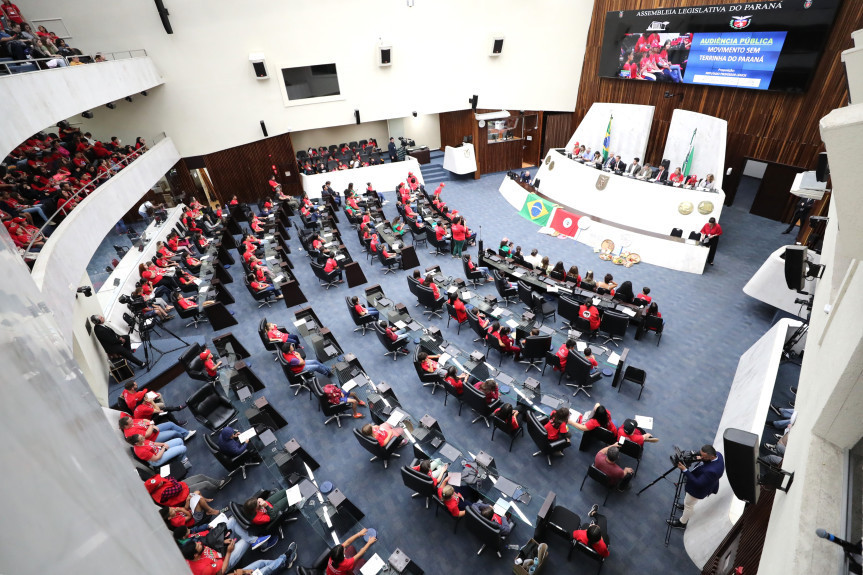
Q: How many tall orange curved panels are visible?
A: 0